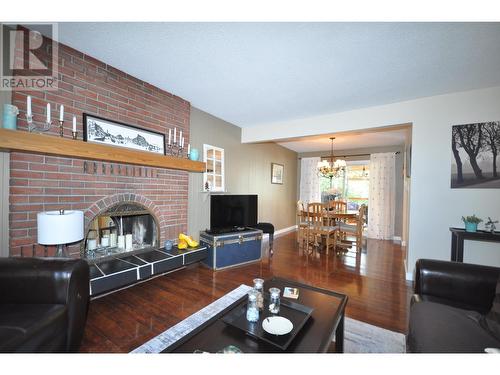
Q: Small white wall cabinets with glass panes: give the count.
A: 1